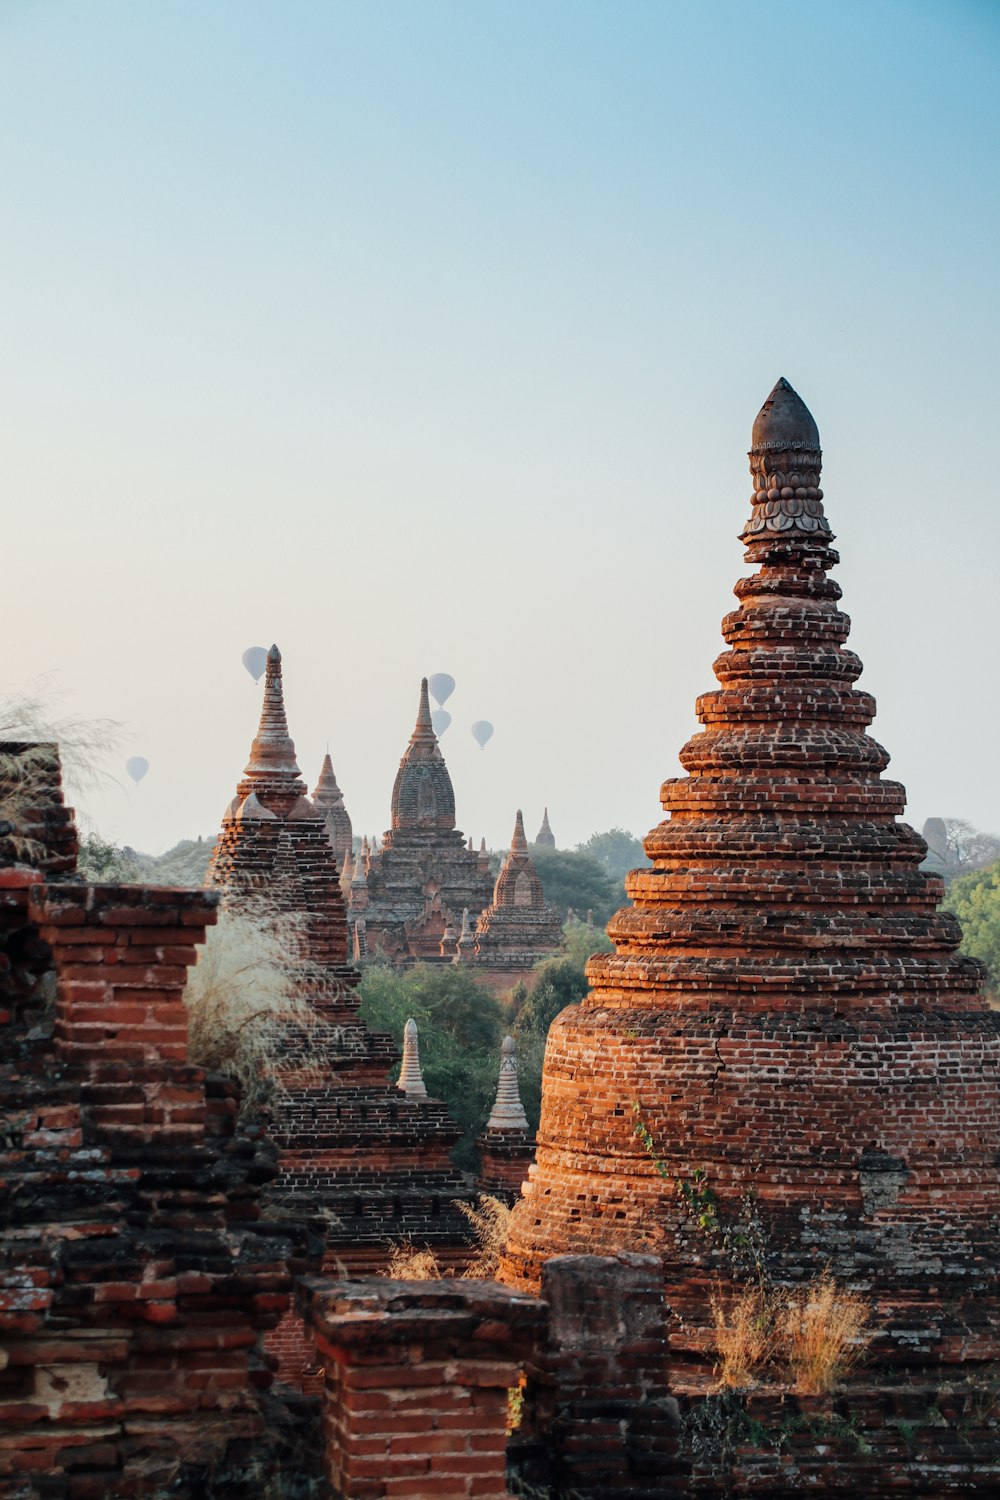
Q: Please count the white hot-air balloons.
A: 5